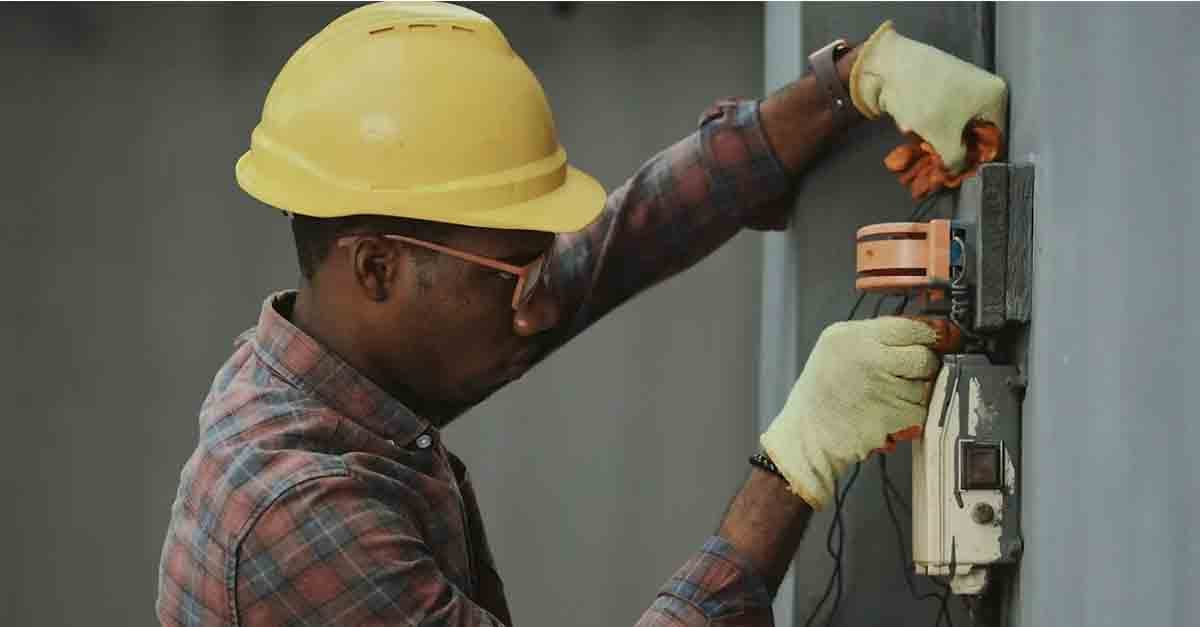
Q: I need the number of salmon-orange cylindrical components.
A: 1